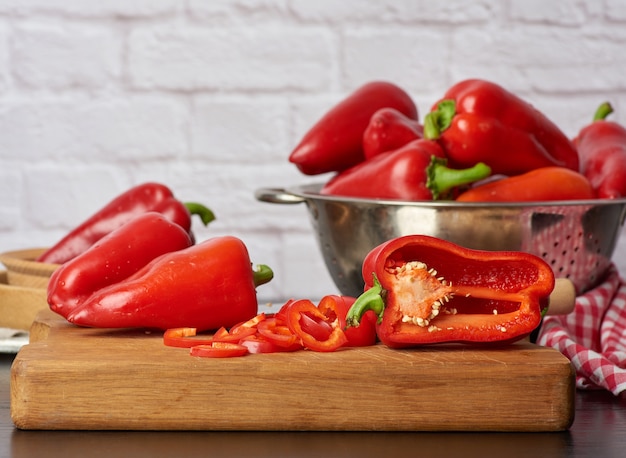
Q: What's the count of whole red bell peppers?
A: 9